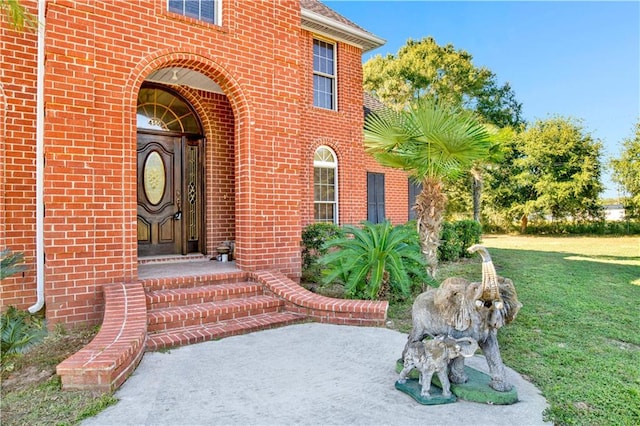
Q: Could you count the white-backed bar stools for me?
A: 0